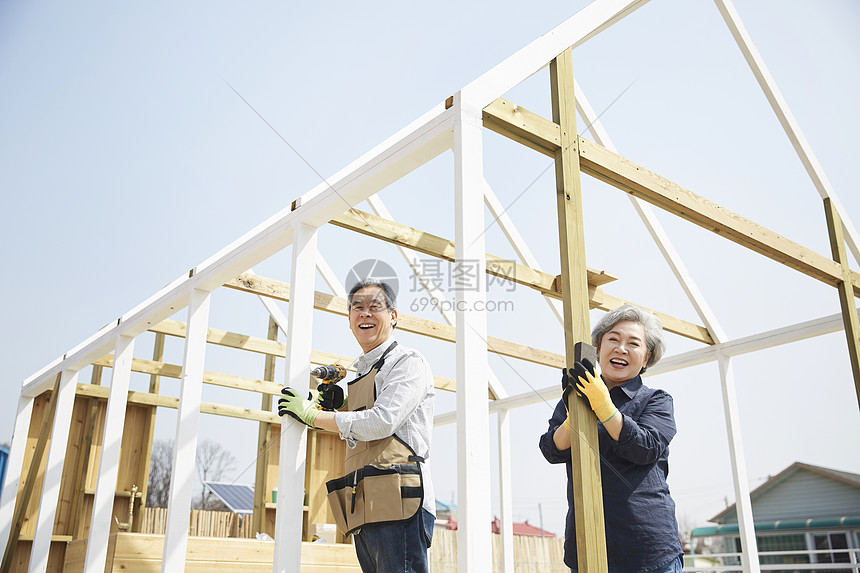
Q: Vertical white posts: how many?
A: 8